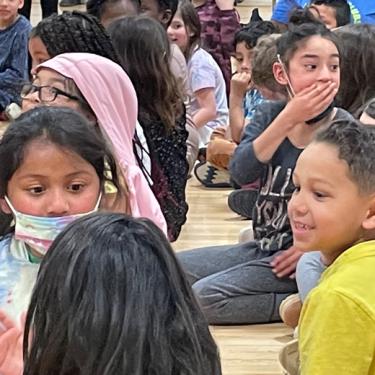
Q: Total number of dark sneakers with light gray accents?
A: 1